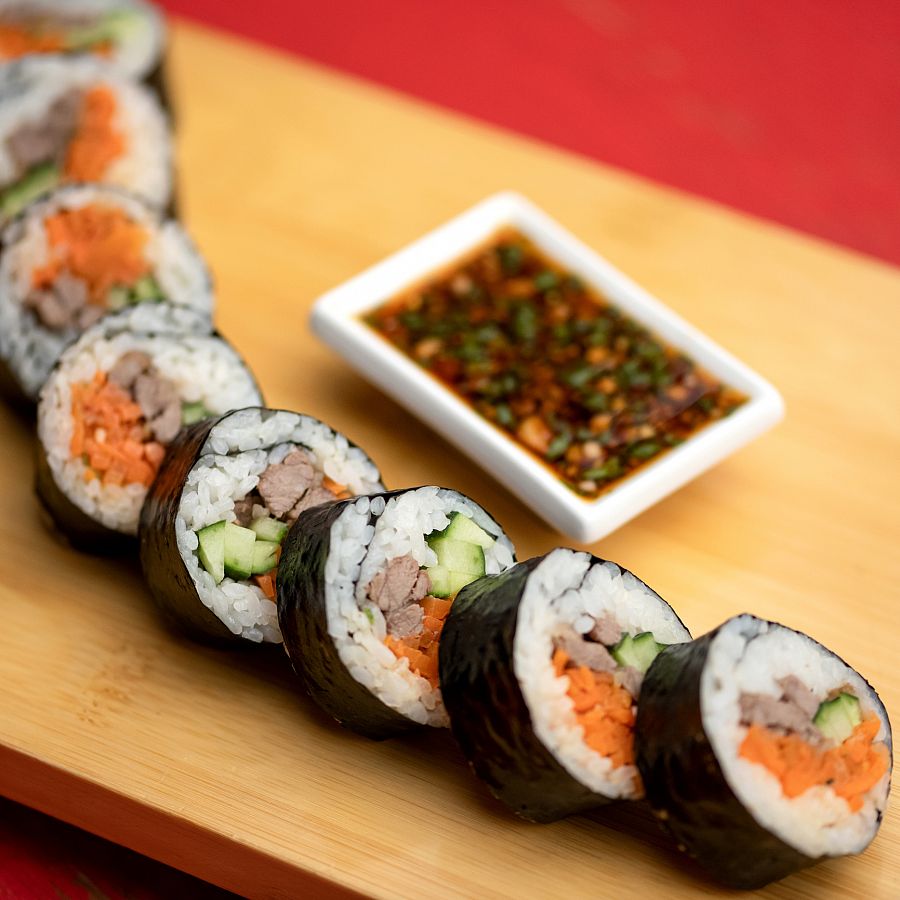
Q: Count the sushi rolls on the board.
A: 8